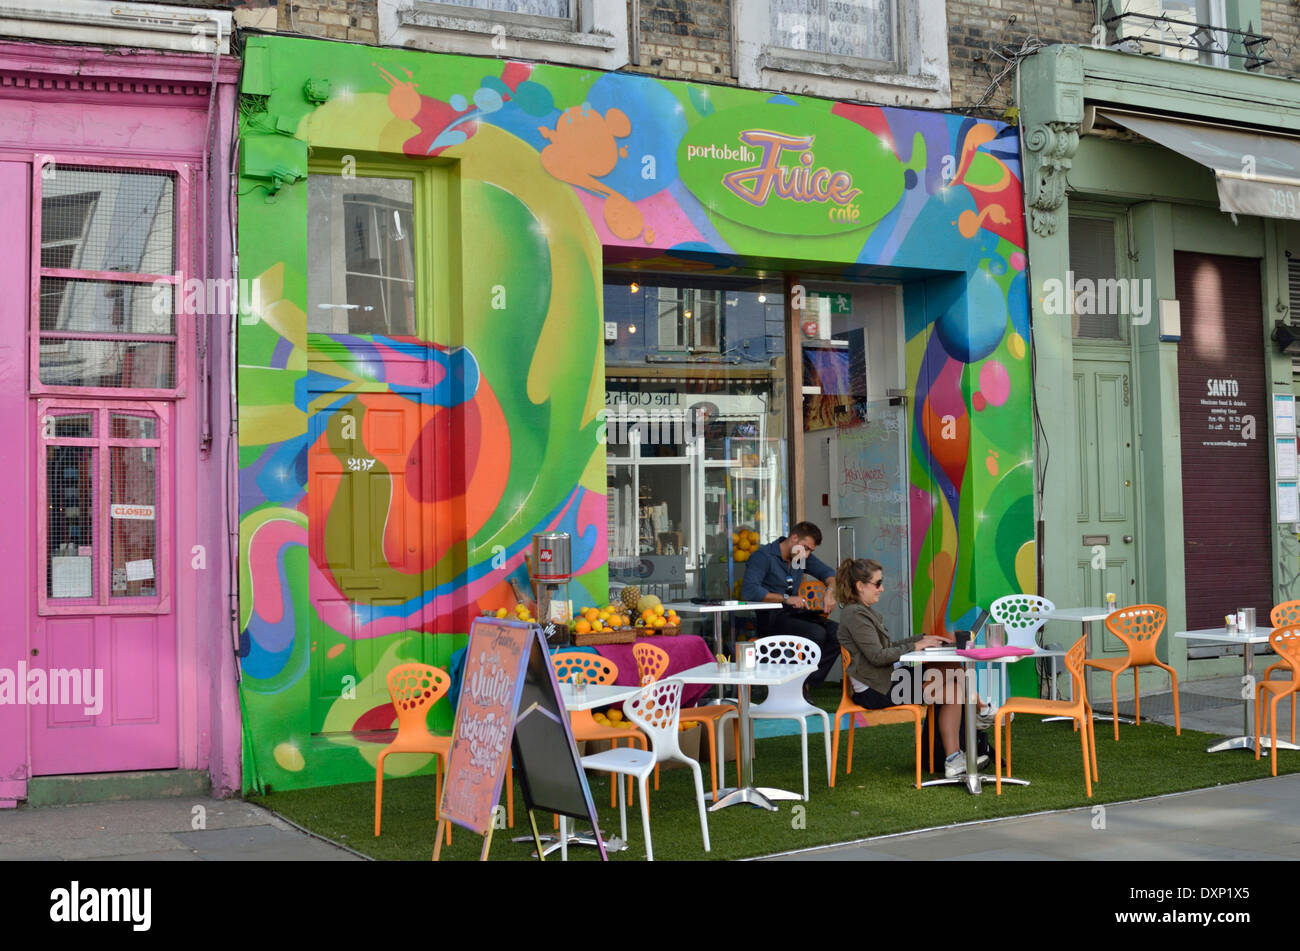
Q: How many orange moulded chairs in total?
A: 9